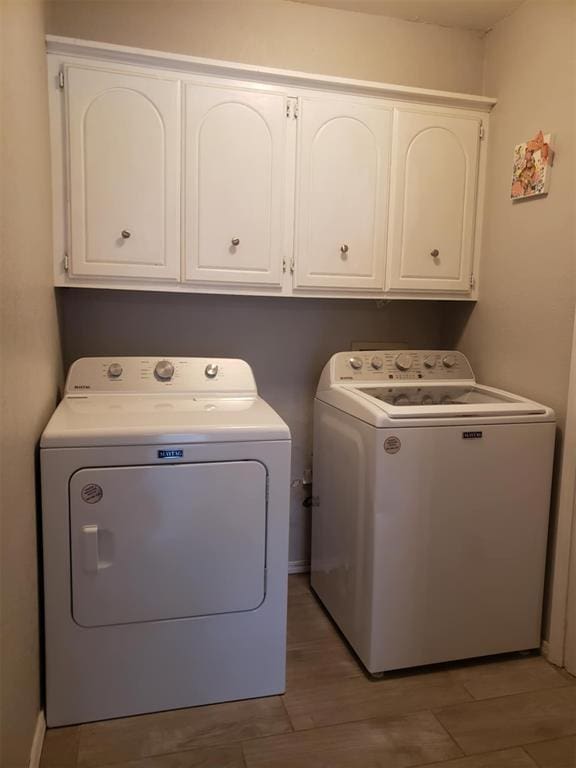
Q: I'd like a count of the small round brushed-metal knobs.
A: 4